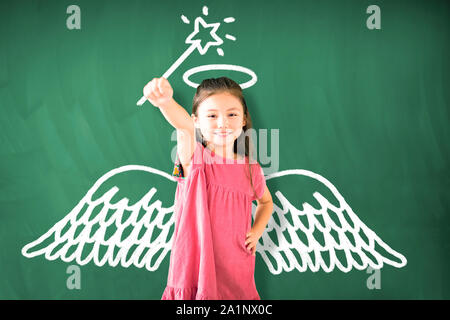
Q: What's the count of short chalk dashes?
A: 5